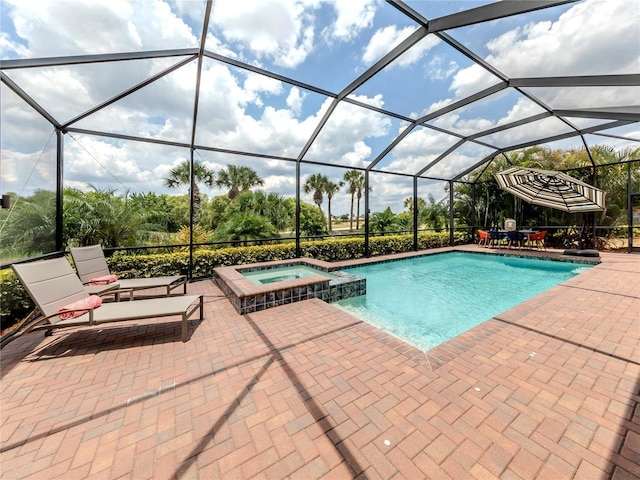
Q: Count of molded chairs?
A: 4